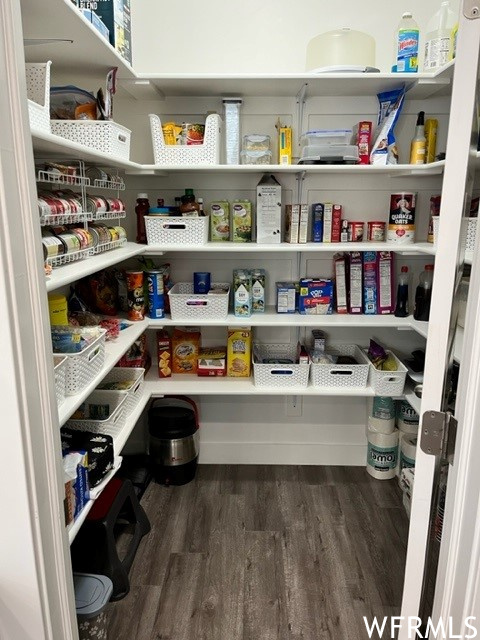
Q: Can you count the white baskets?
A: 13